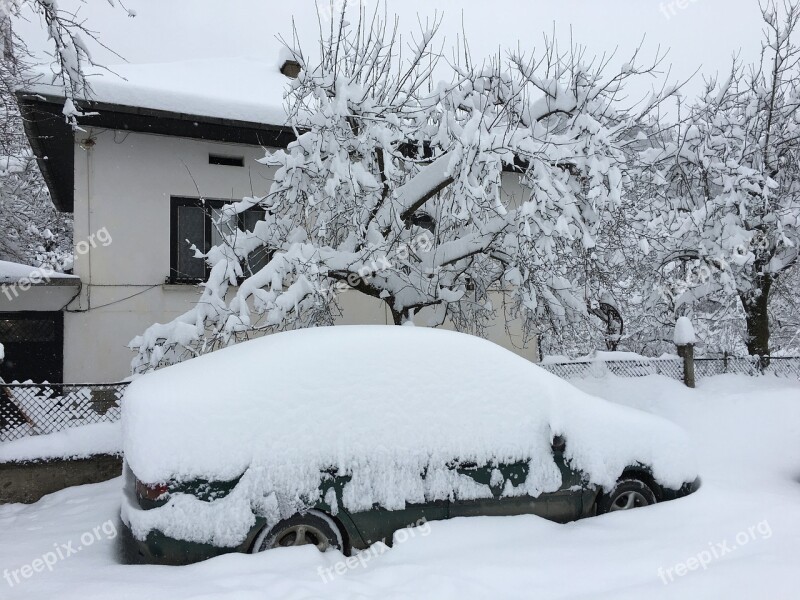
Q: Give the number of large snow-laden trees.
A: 2